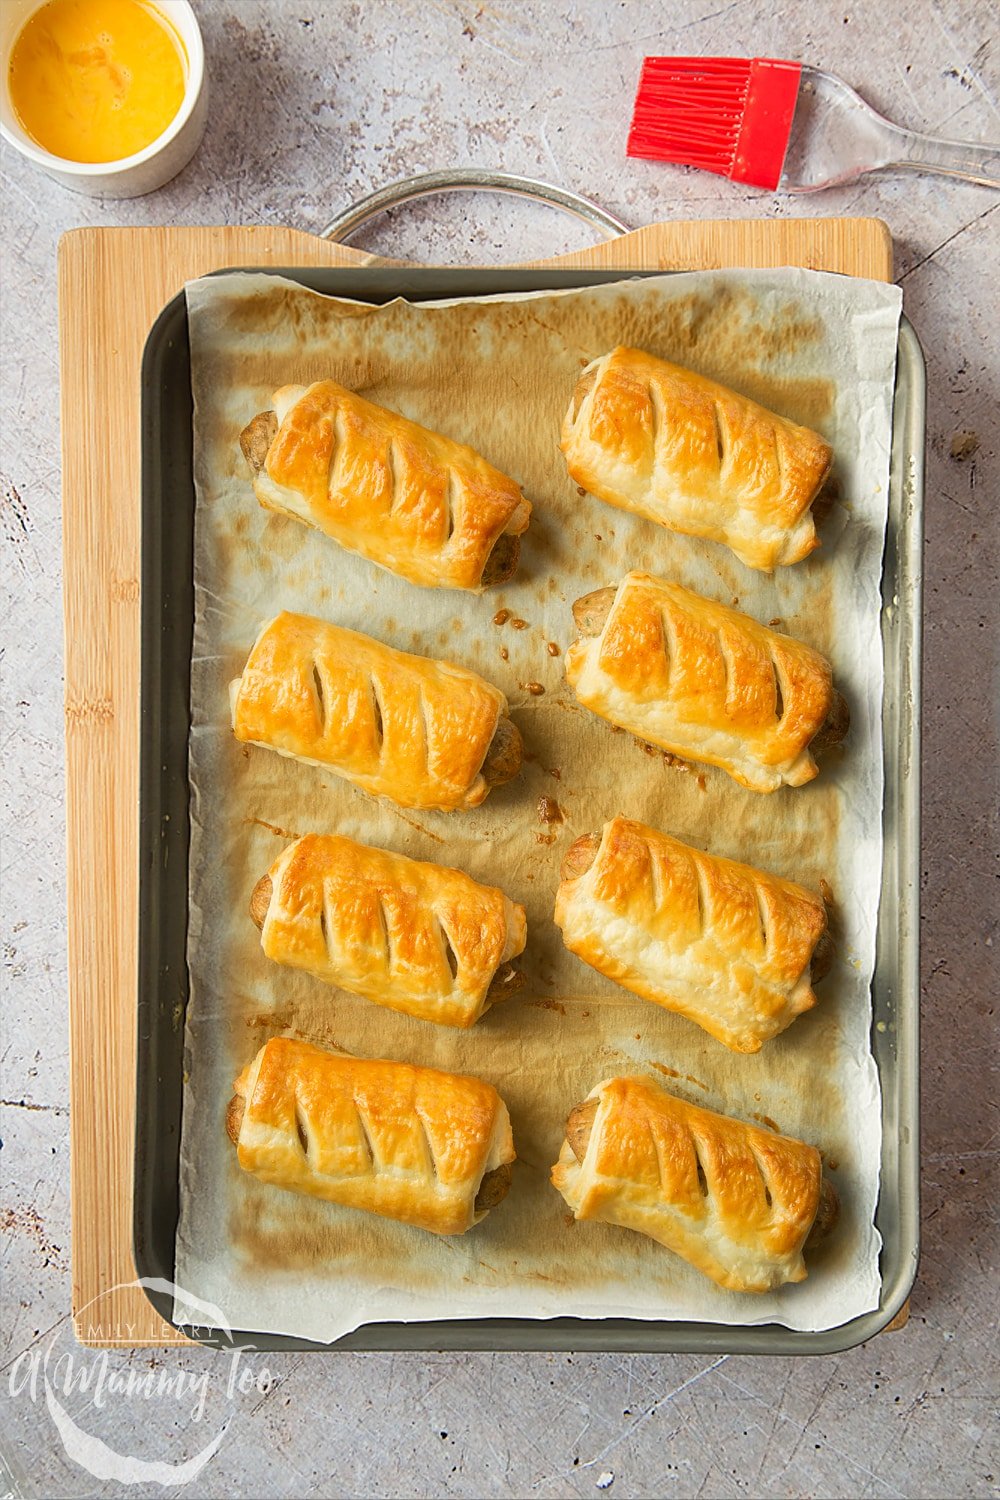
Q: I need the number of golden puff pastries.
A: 8